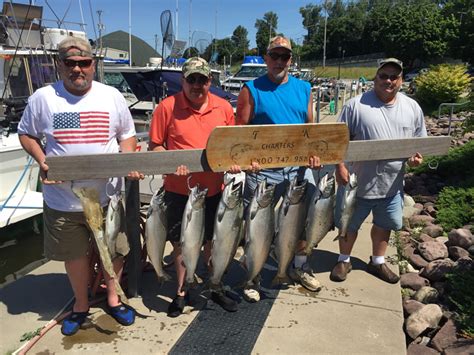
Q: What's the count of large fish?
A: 6